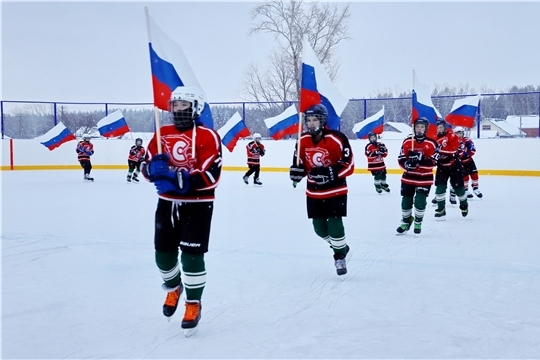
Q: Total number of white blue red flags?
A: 9